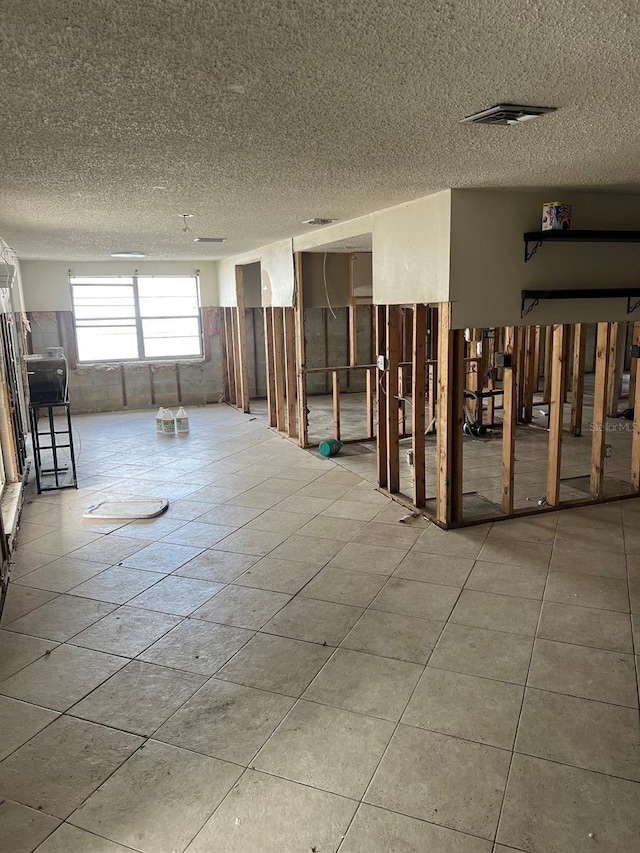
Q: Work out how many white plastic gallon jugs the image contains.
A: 3